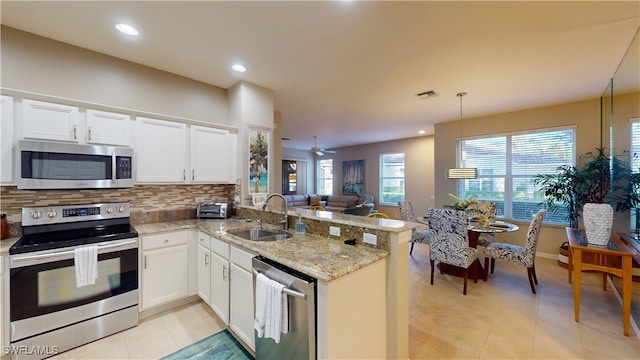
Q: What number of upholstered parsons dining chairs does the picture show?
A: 4